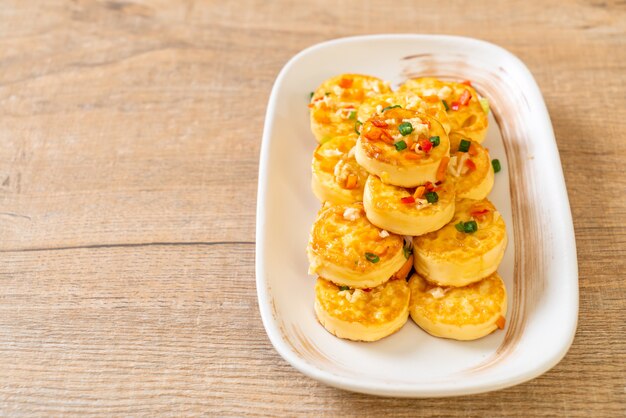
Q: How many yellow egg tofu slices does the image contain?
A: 11